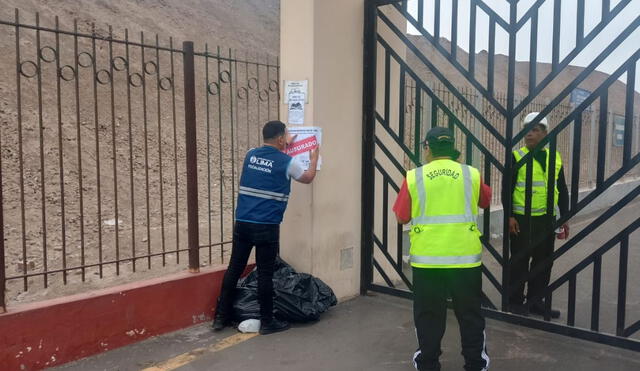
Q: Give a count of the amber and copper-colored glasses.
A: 0